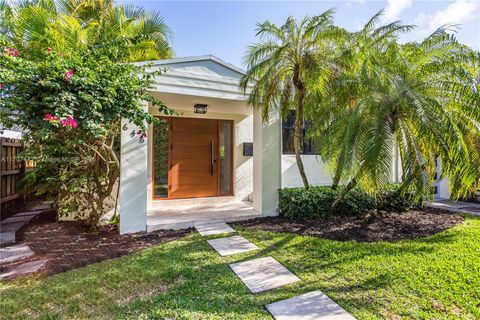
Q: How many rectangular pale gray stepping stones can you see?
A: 4